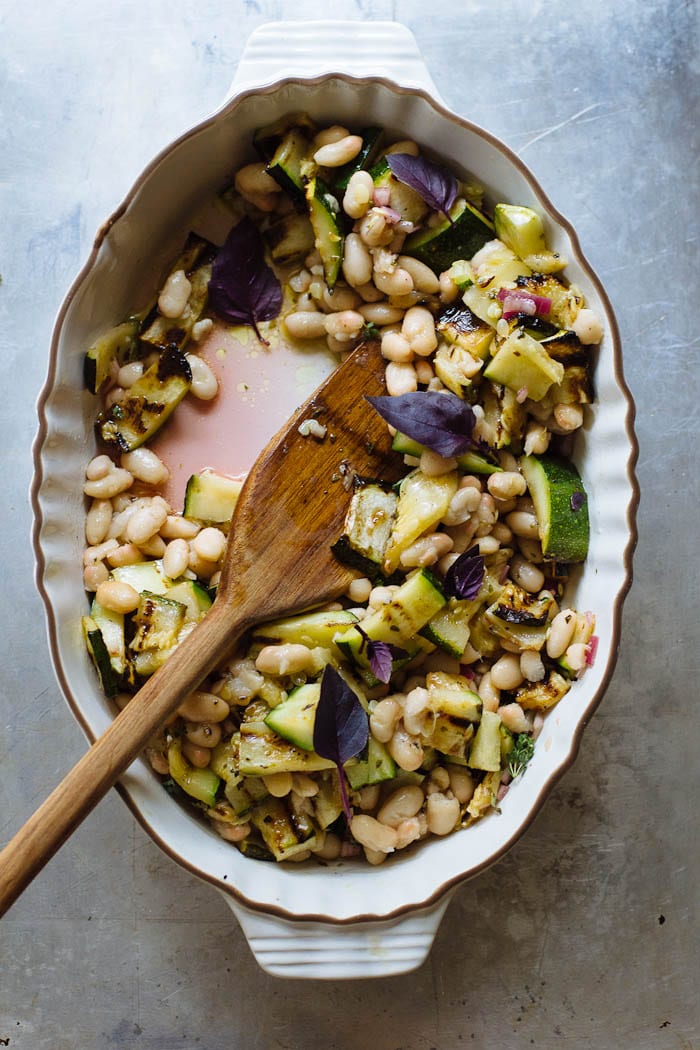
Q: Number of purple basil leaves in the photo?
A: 6